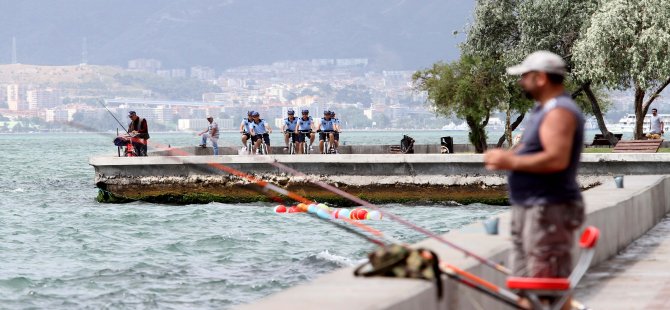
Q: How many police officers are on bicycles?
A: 6